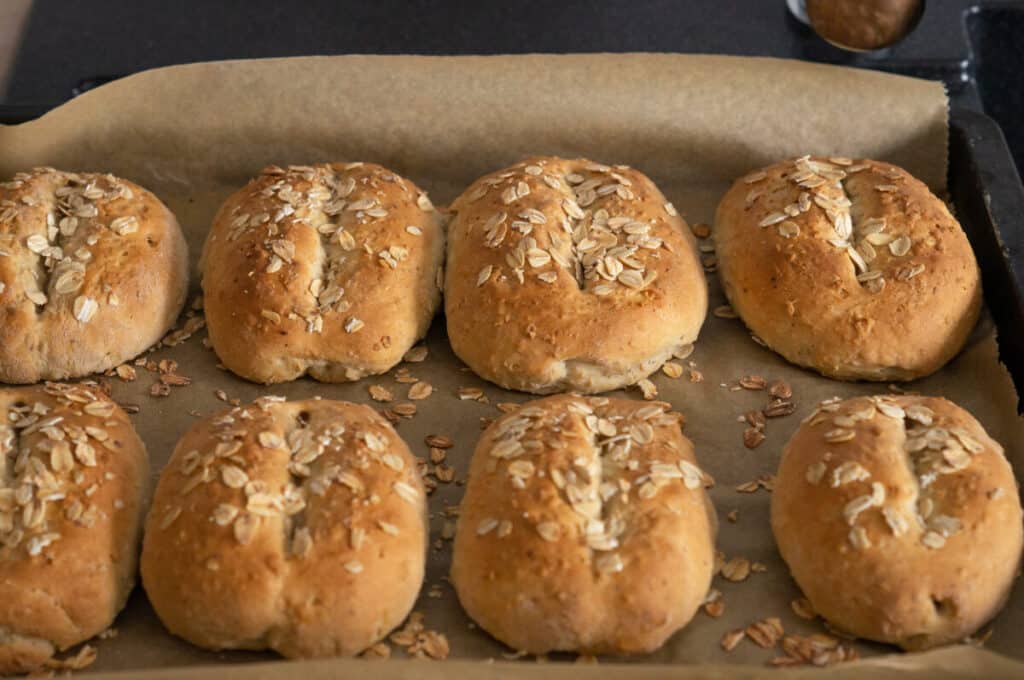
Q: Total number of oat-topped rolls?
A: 8